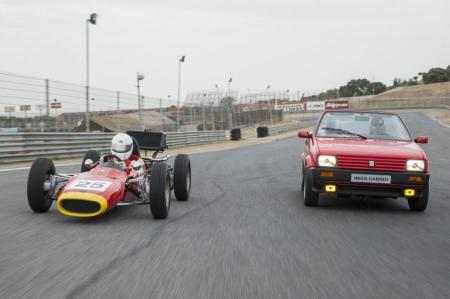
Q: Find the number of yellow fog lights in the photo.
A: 2